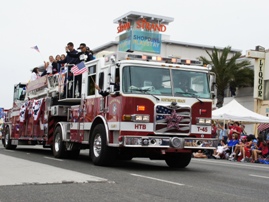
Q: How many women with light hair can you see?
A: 1